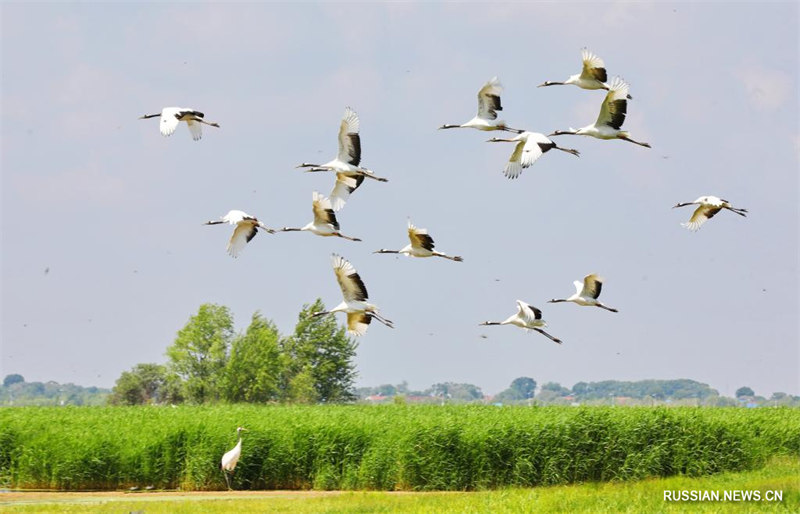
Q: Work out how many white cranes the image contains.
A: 15